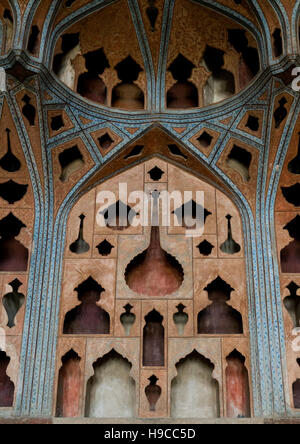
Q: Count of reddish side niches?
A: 2